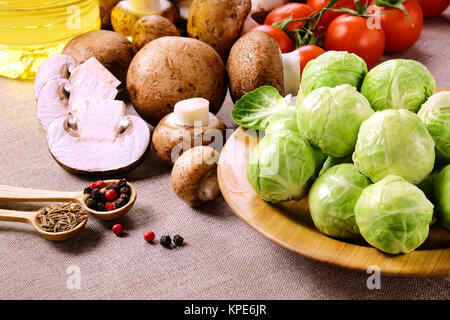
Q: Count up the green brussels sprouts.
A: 10